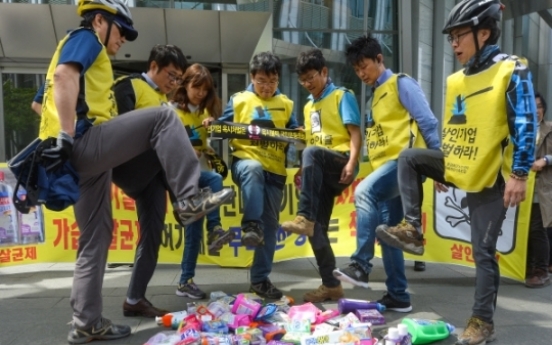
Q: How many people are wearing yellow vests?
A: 7